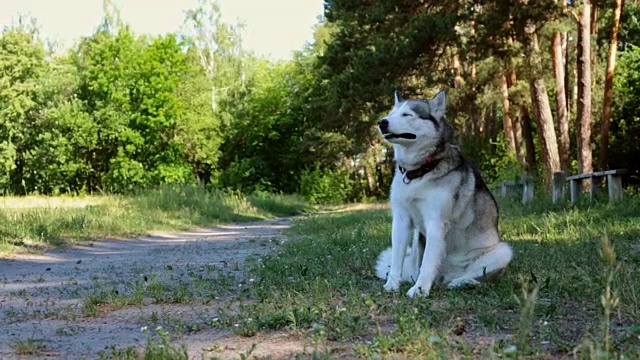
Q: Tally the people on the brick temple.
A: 0